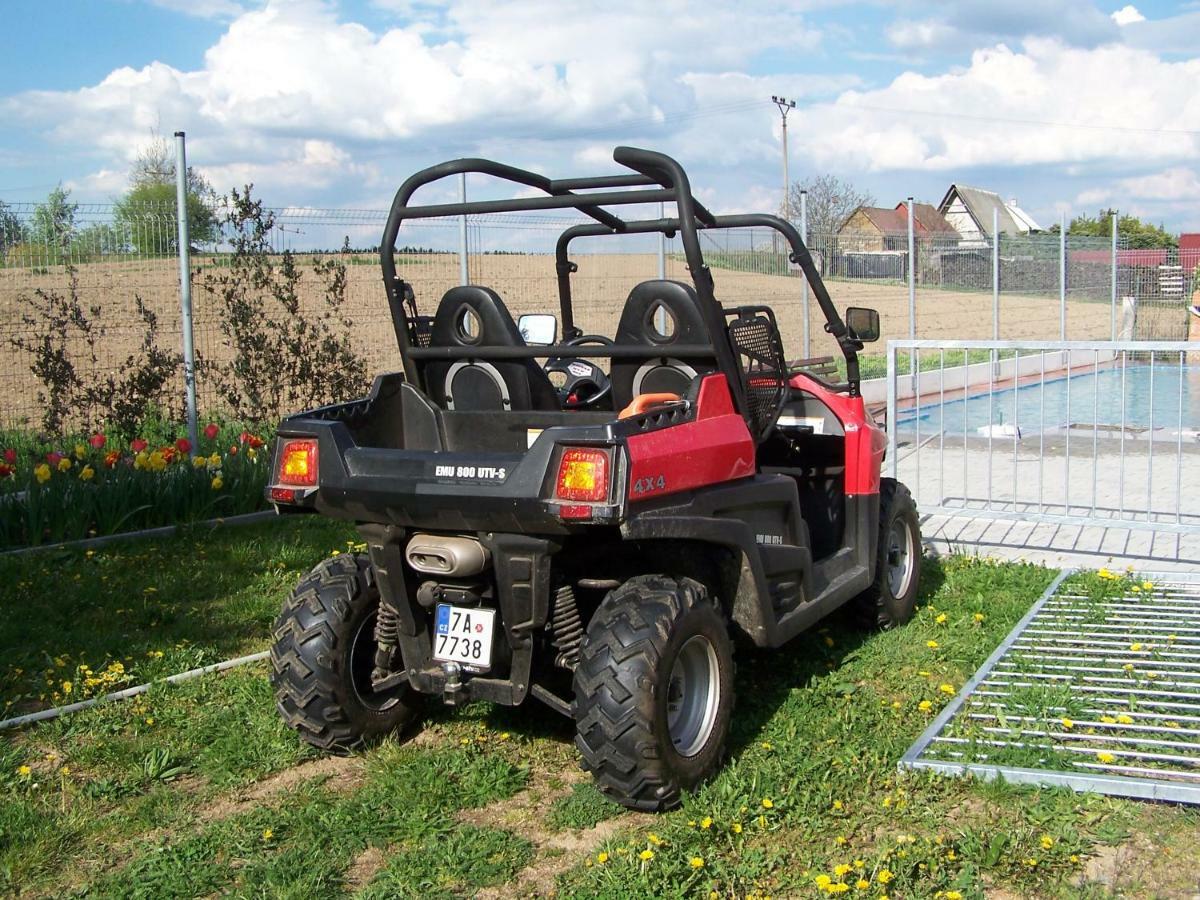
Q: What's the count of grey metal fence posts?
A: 8